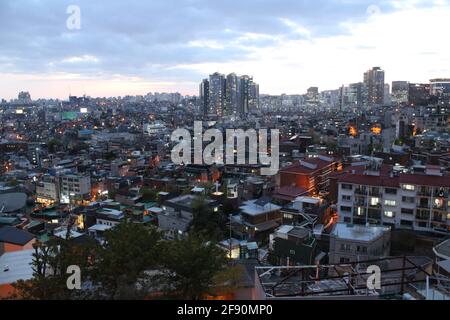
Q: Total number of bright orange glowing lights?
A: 2